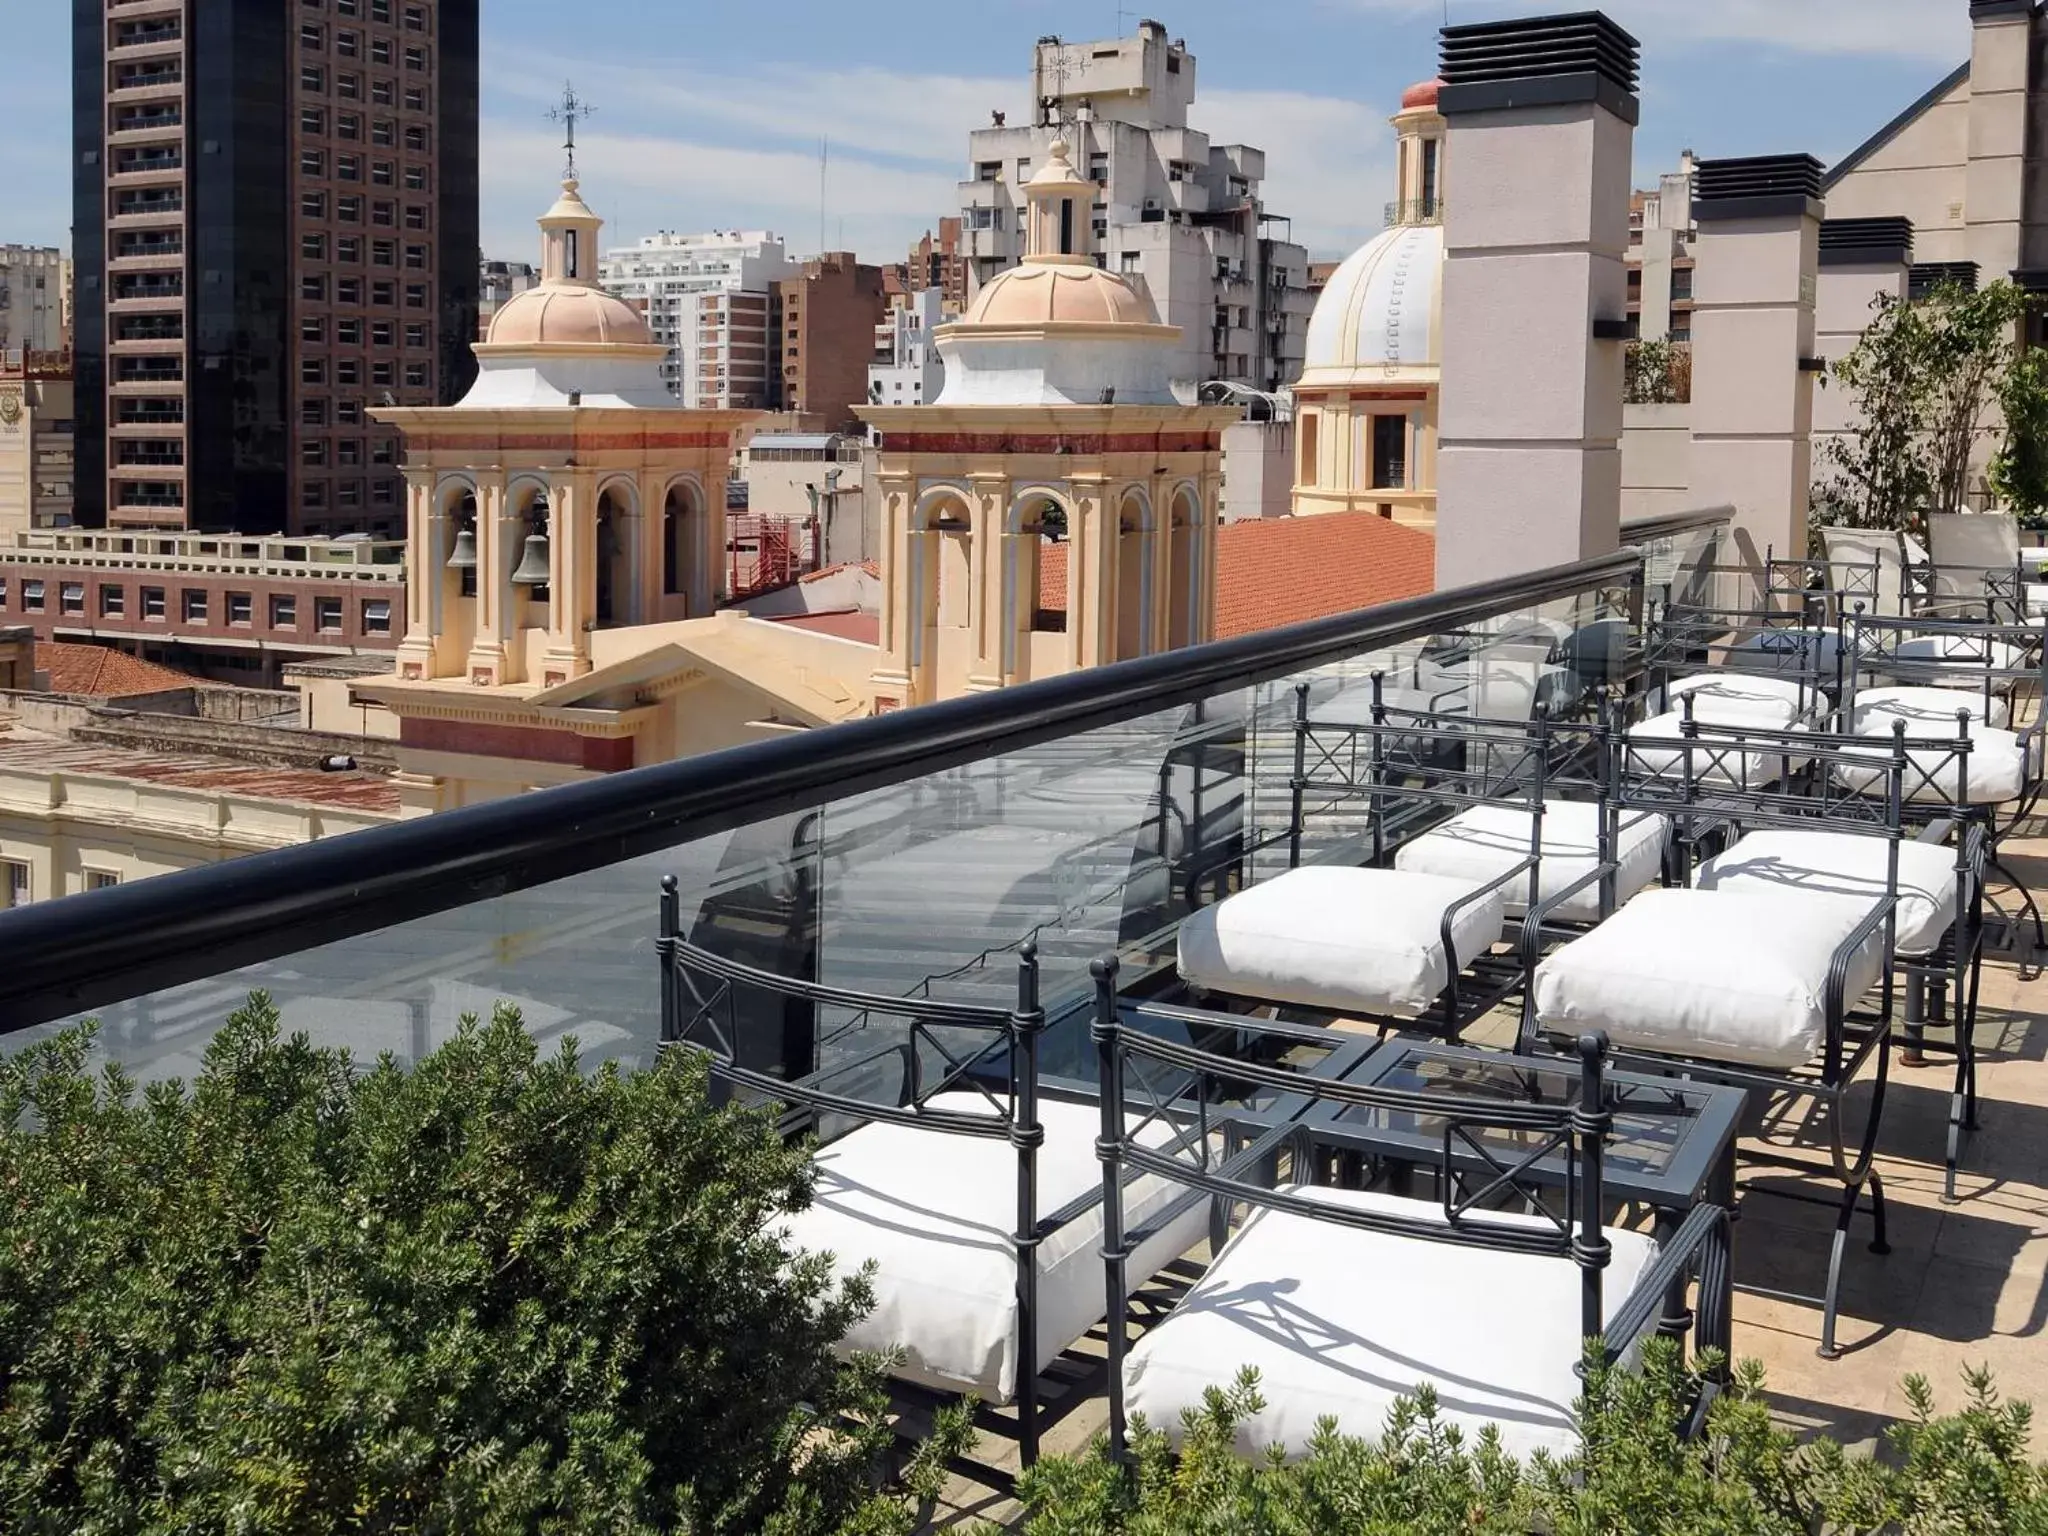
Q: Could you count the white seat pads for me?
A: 12